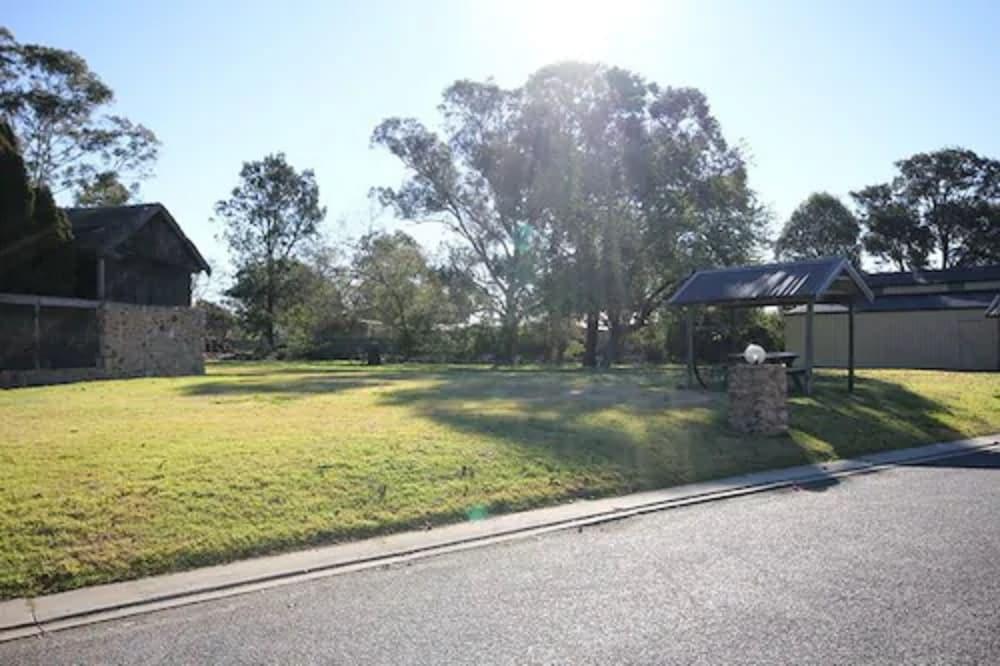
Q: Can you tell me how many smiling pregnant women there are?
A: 0